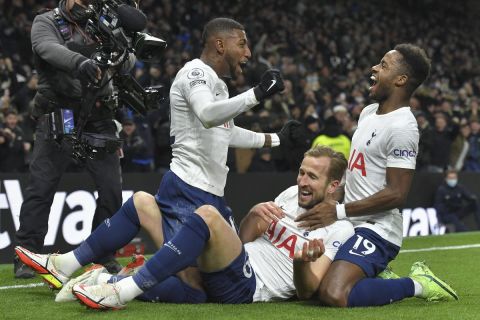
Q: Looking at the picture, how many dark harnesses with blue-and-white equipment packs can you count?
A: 1